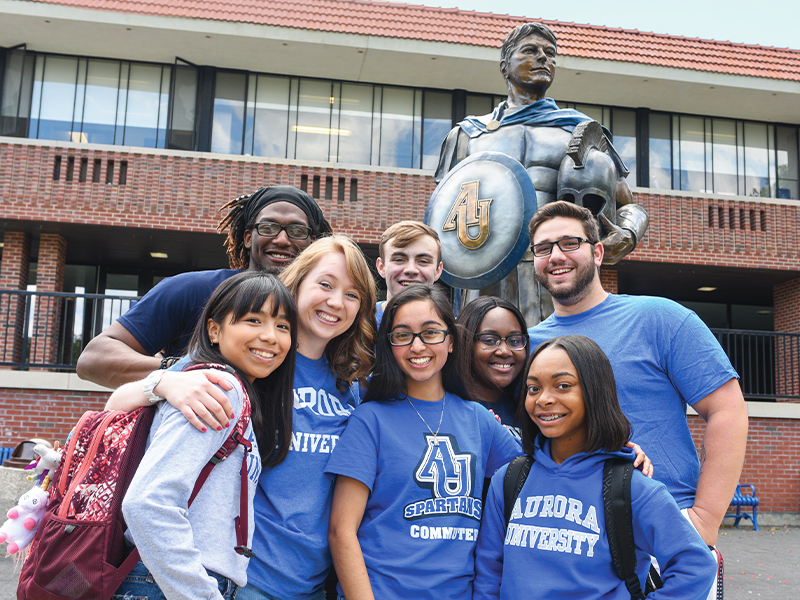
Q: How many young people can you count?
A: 8